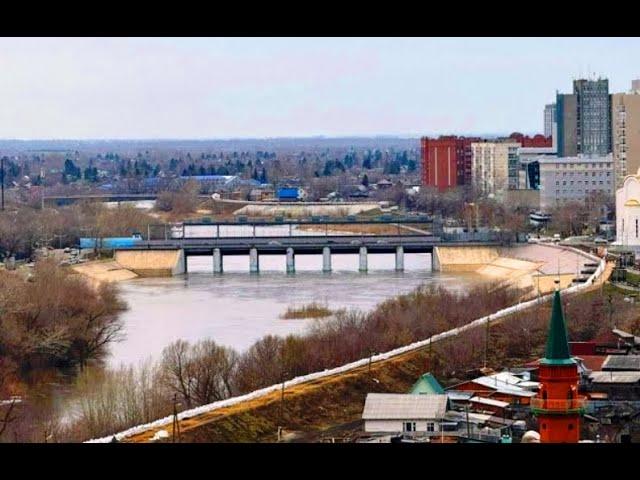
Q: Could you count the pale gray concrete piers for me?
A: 6